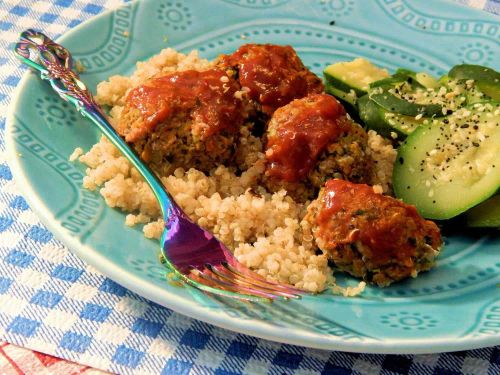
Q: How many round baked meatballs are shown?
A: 4